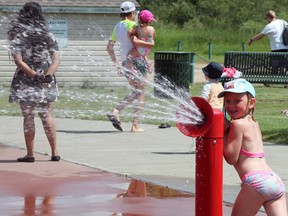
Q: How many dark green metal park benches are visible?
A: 1